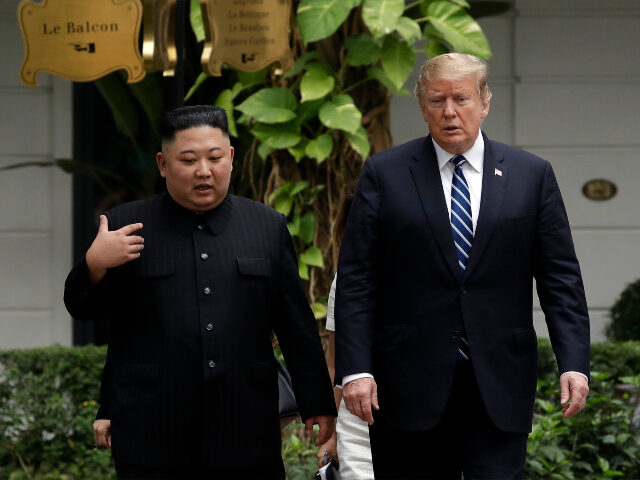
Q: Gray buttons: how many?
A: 5